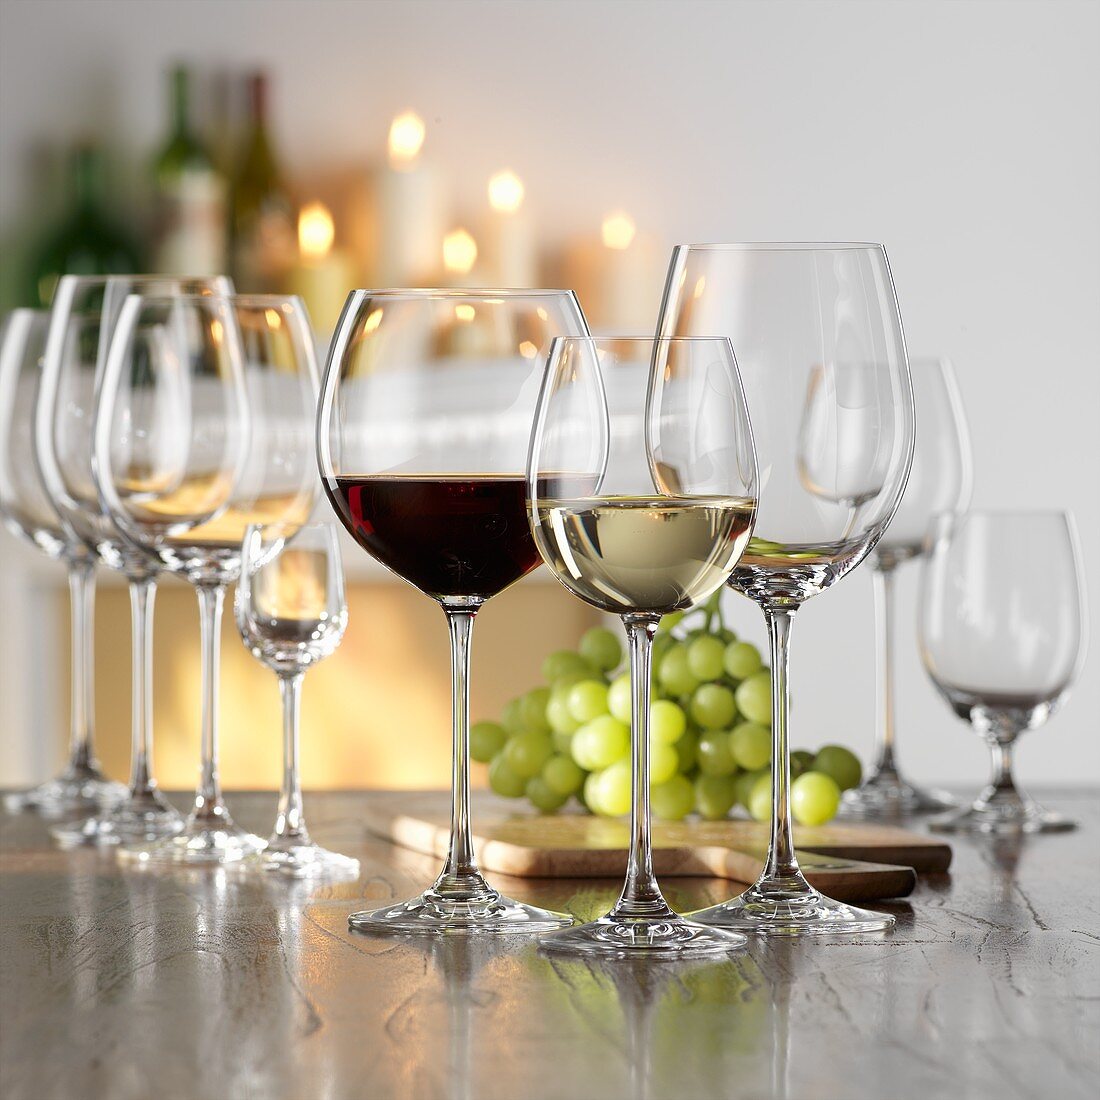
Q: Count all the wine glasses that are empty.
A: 7